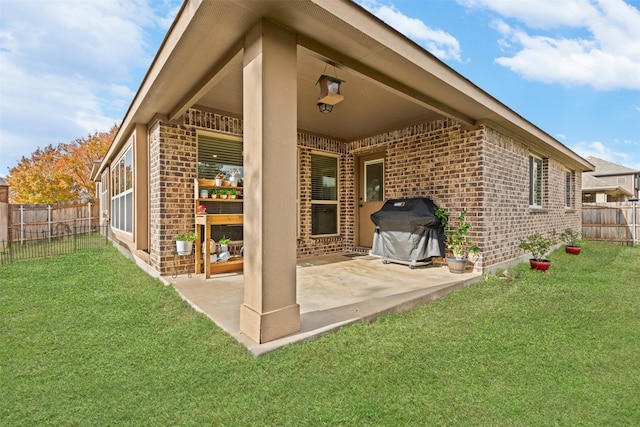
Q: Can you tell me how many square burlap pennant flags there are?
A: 0